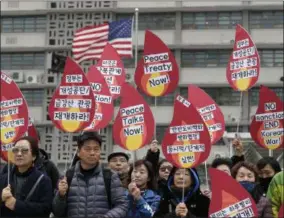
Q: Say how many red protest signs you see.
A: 12